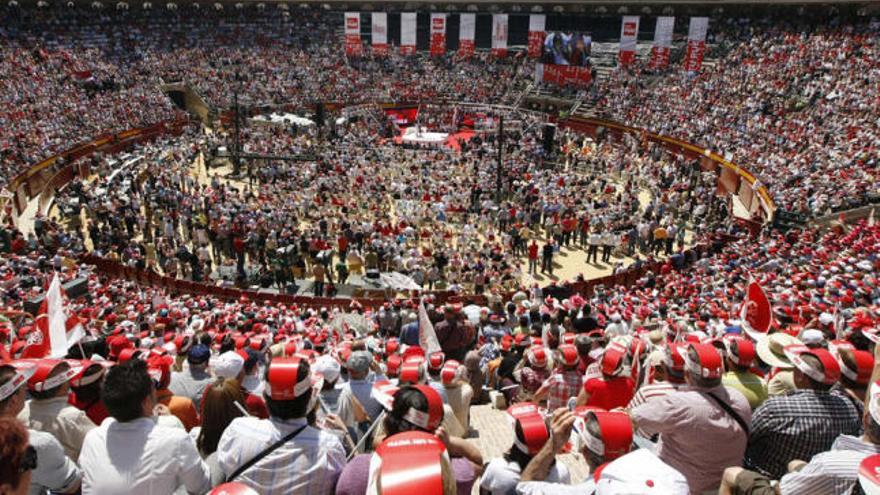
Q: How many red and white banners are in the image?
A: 10